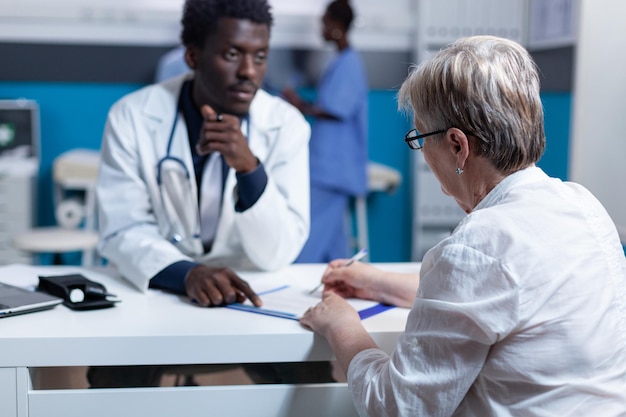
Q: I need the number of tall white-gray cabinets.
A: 1